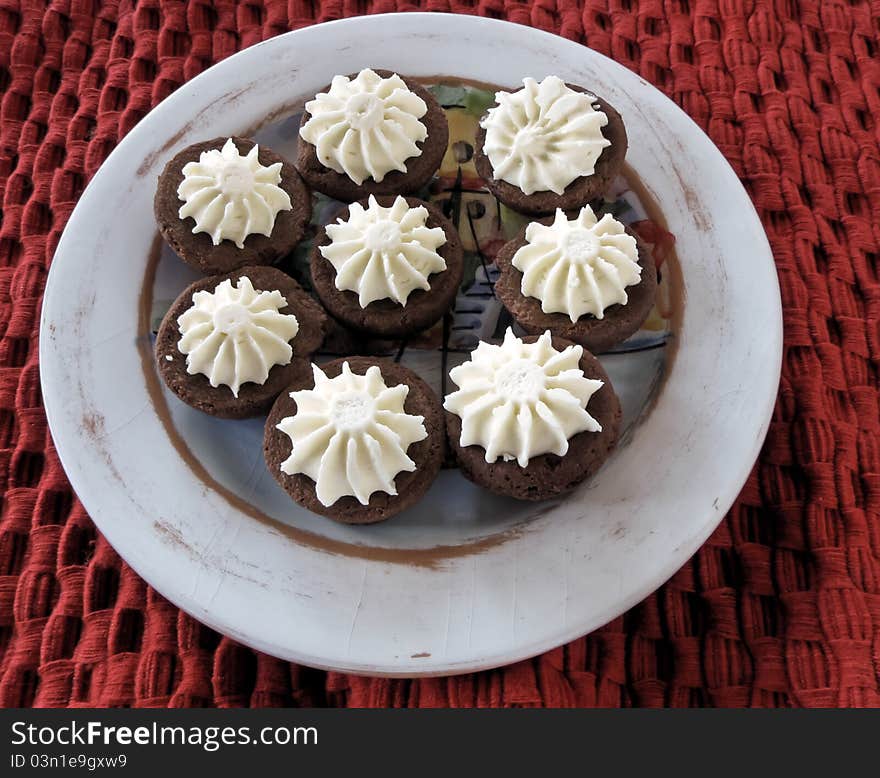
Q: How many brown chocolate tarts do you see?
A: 8